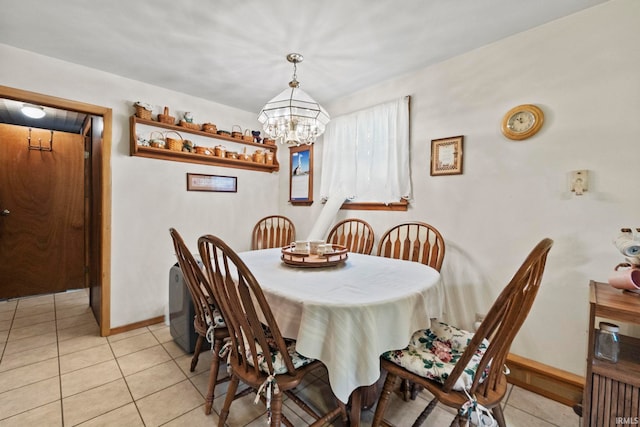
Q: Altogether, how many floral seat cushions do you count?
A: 3